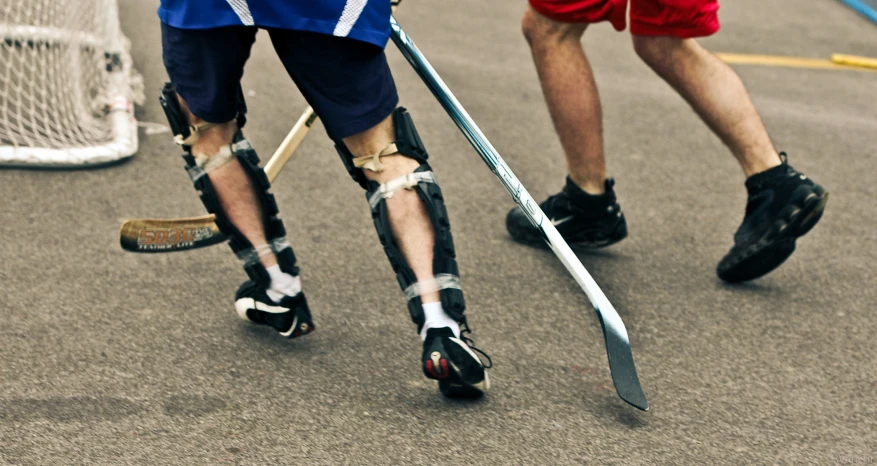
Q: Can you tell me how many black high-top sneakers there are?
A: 2